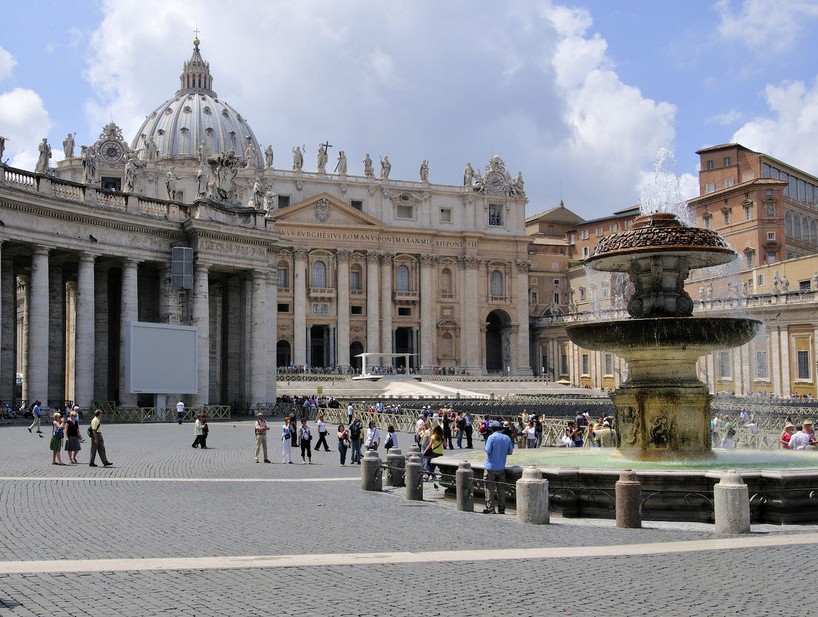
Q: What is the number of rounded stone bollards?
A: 8